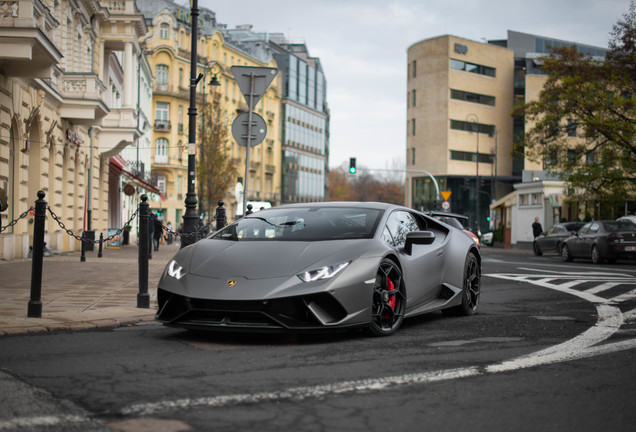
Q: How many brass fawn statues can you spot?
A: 0